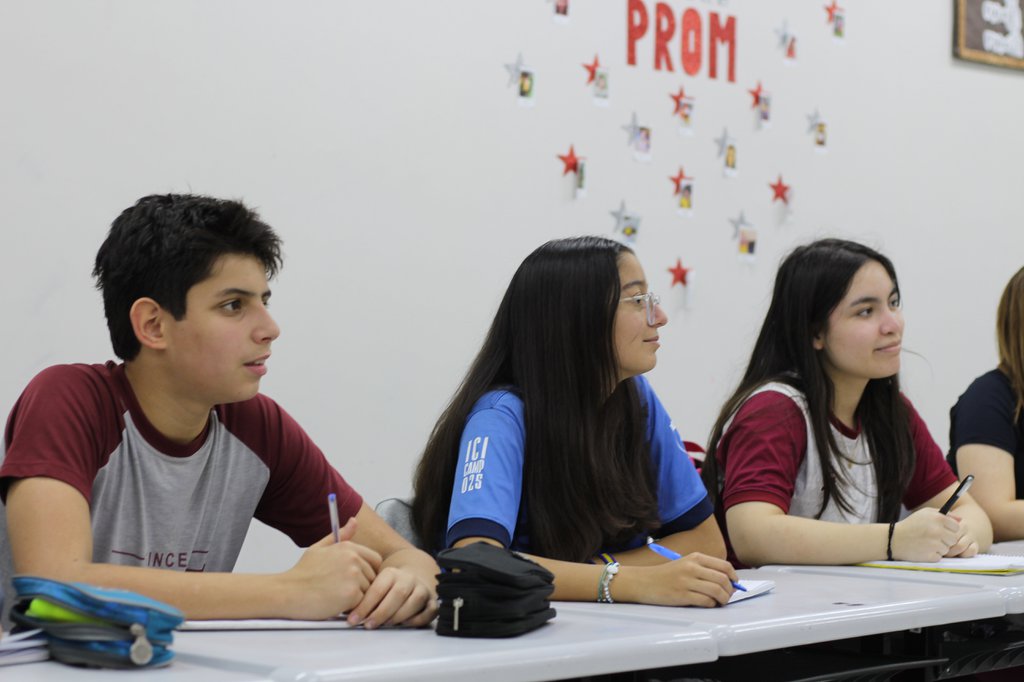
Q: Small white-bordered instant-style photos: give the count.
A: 14